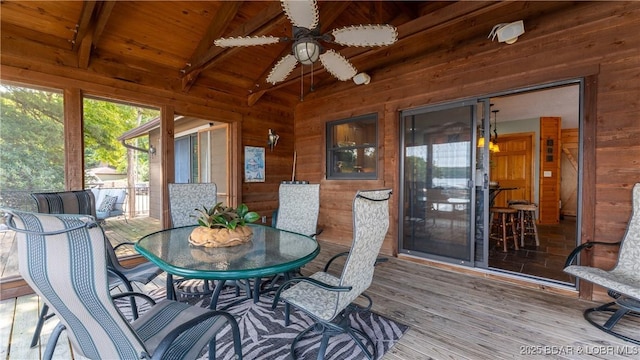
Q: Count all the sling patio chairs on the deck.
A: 6